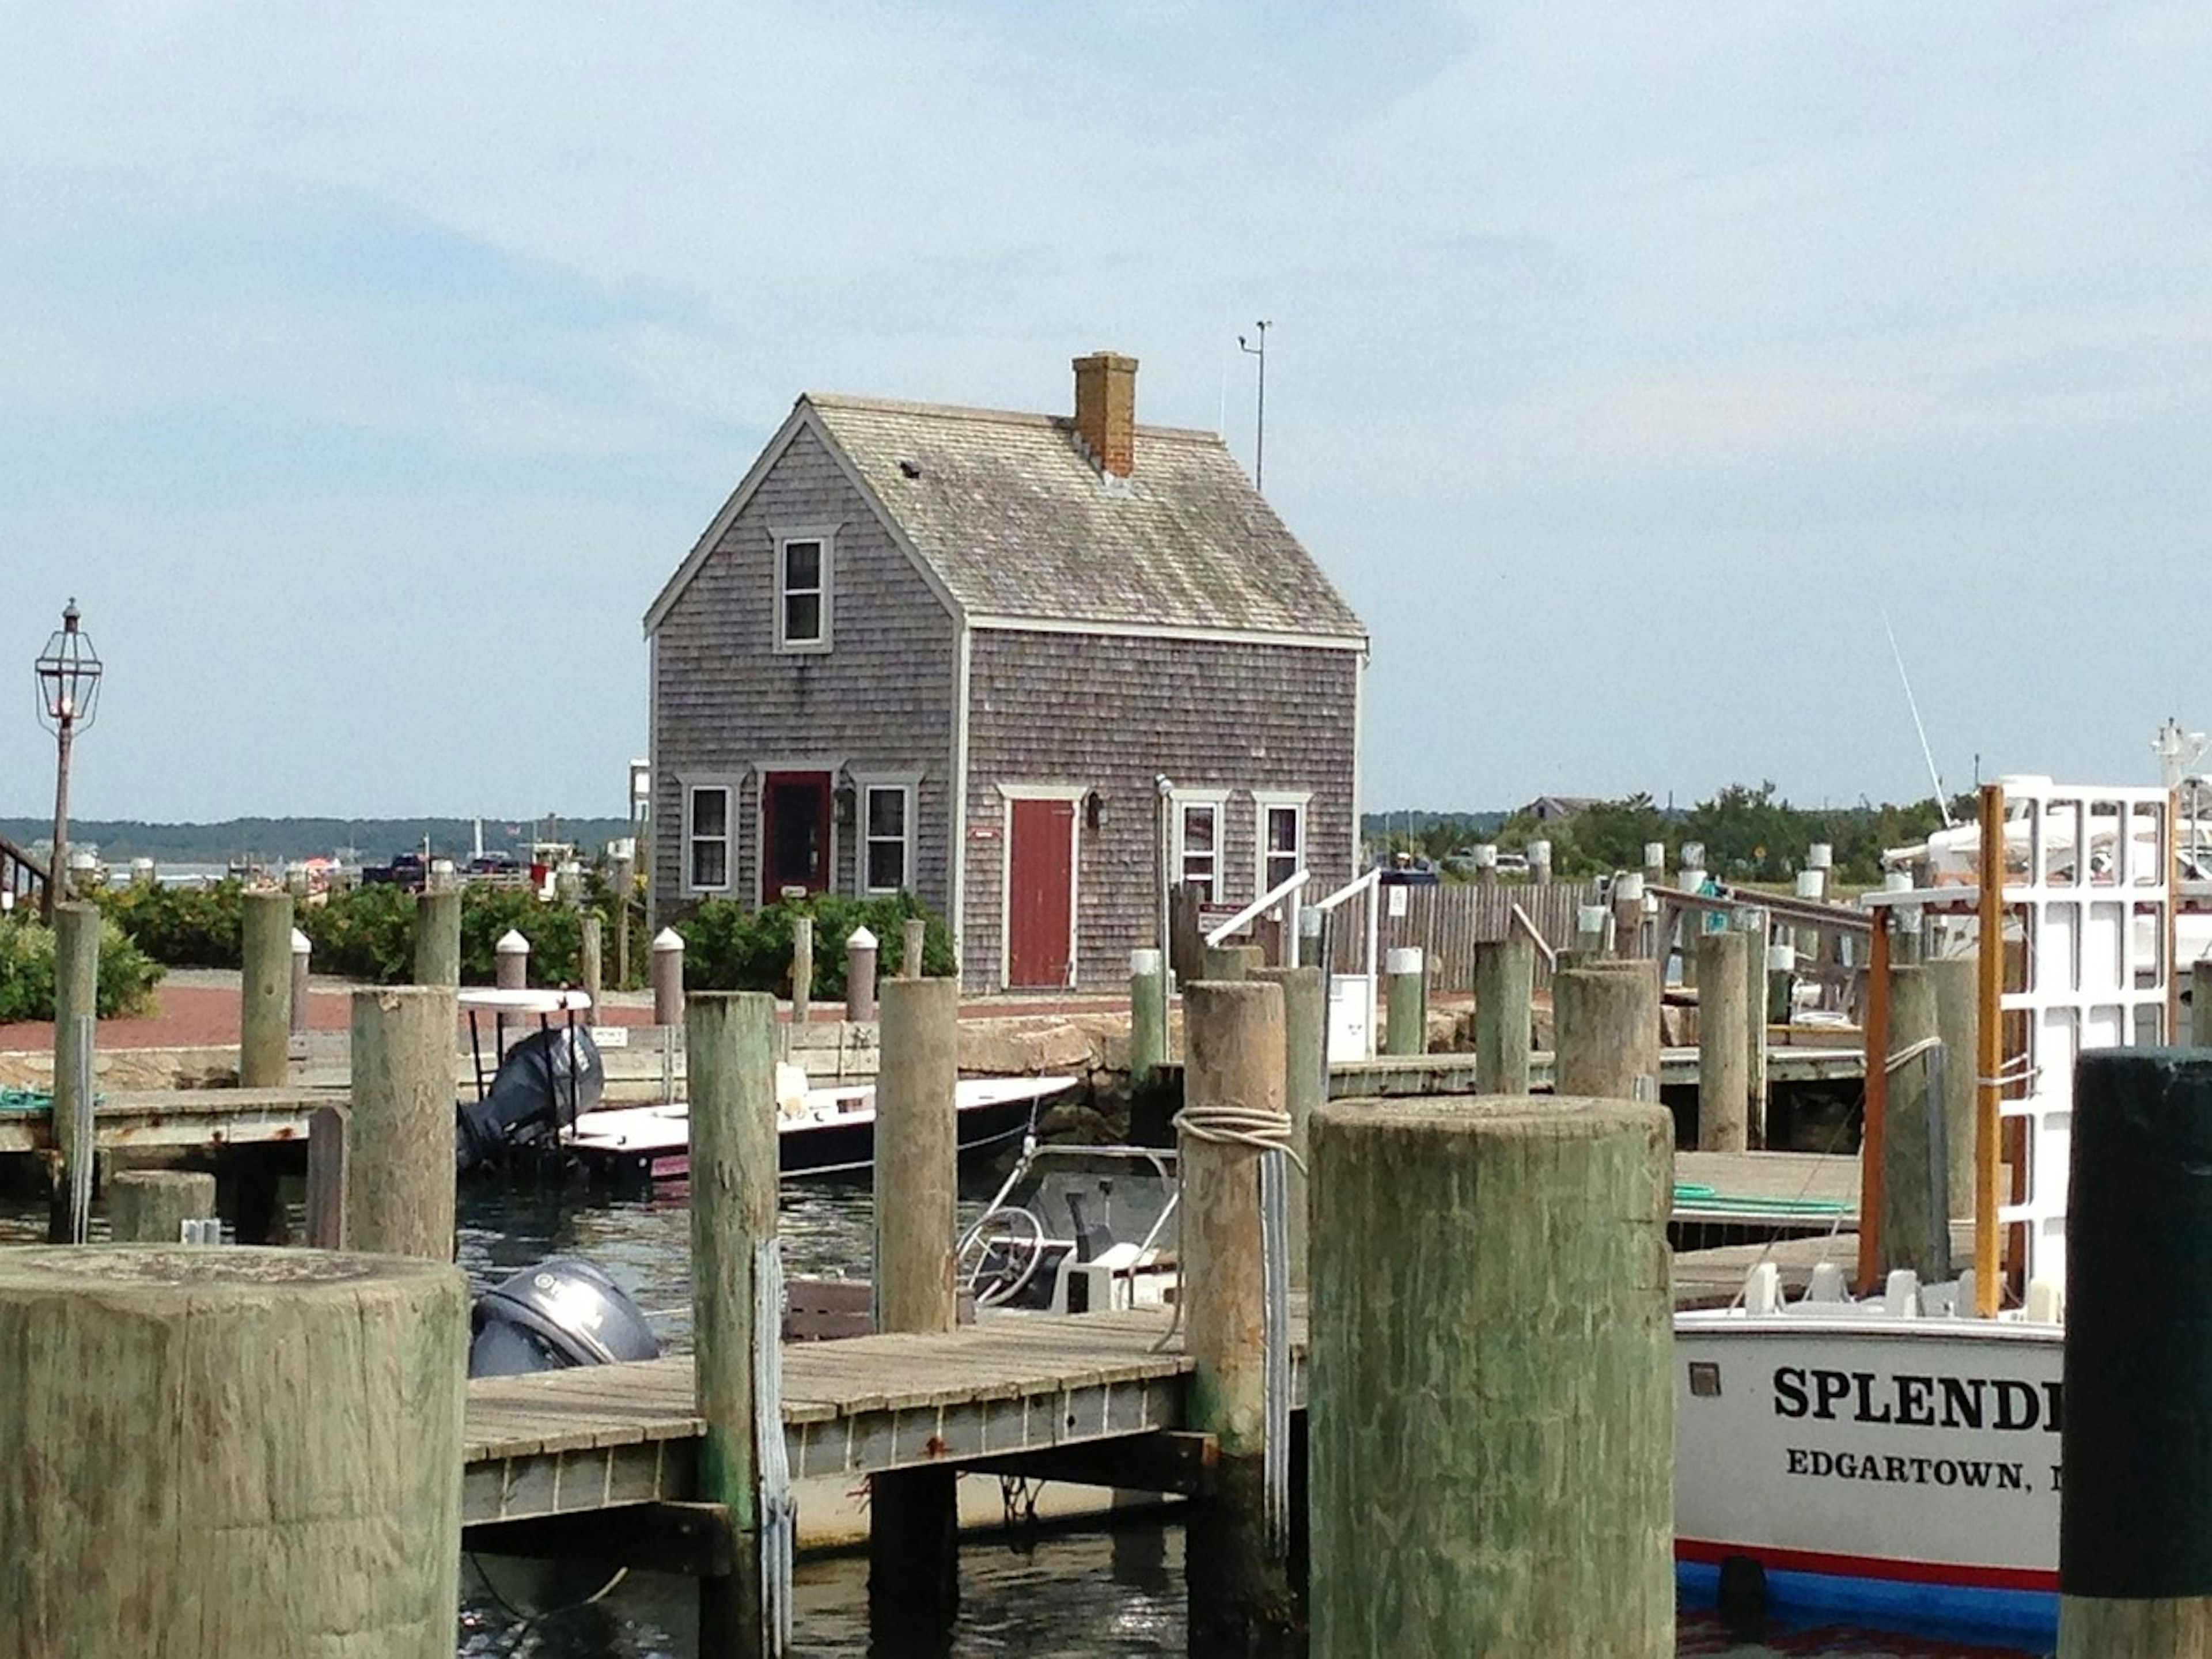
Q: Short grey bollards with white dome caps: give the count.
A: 4